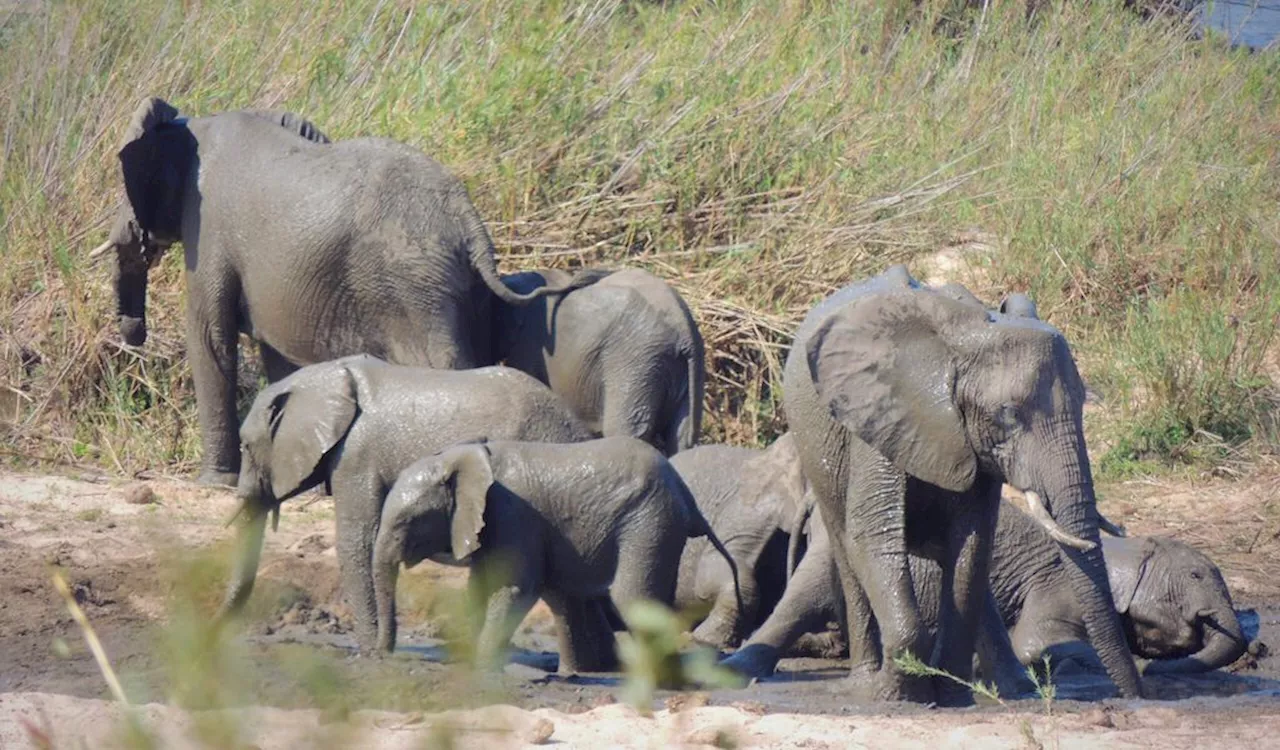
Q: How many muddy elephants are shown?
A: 7